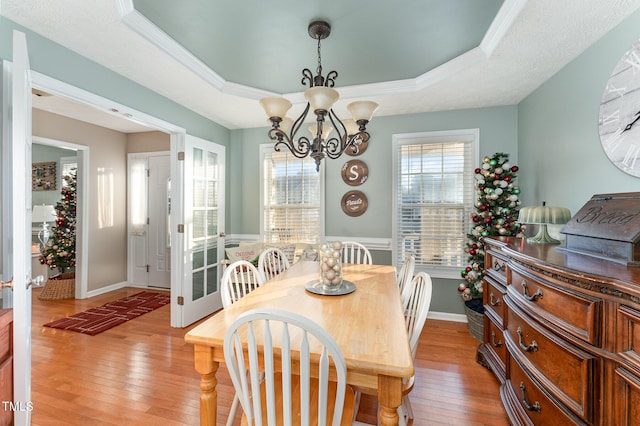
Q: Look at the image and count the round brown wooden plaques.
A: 3